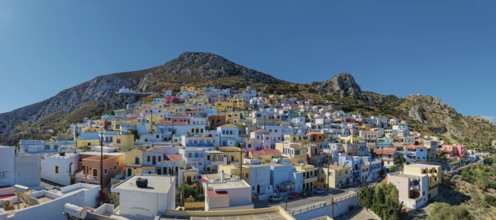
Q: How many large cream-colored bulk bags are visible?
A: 0